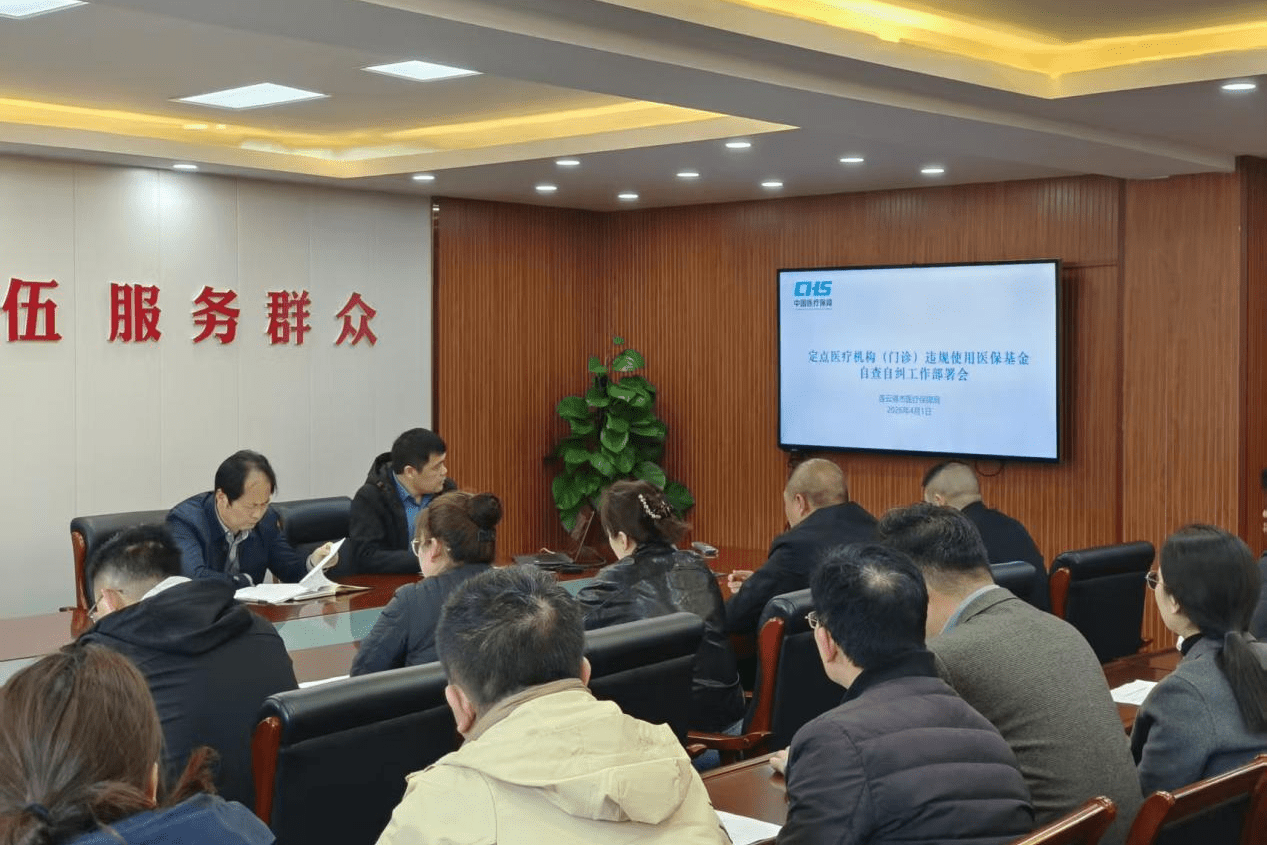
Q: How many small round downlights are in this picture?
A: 11